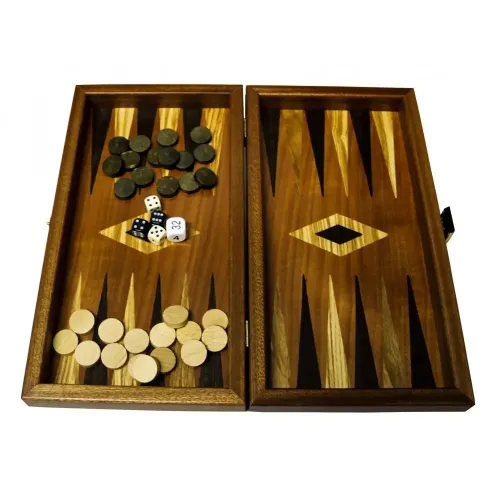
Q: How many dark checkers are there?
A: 15